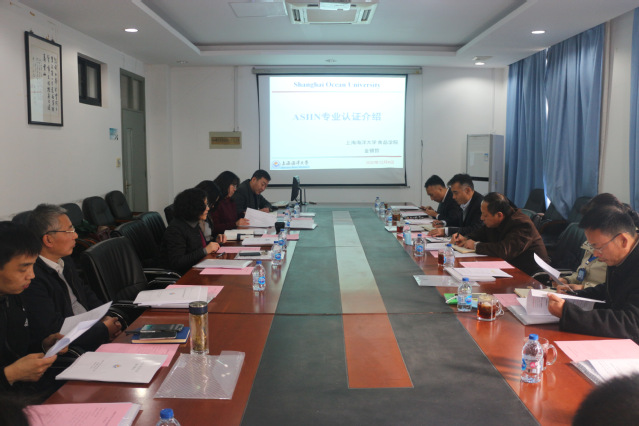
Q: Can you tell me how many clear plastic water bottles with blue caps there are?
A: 15